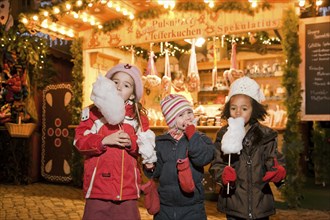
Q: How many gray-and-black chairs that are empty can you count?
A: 0